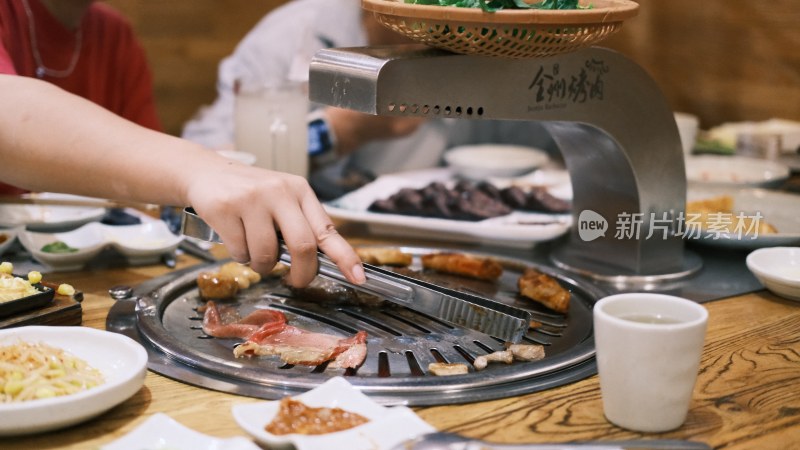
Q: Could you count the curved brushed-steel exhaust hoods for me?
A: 1